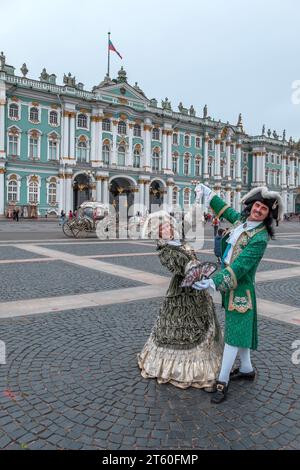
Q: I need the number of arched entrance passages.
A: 3